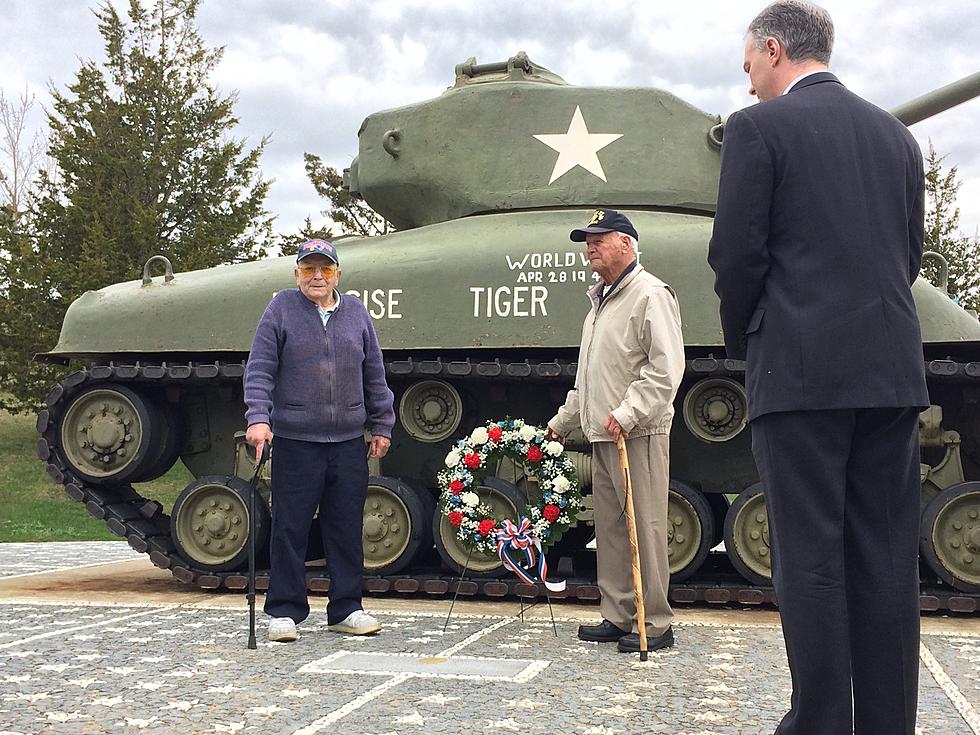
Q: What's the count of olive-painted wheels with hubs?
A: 9